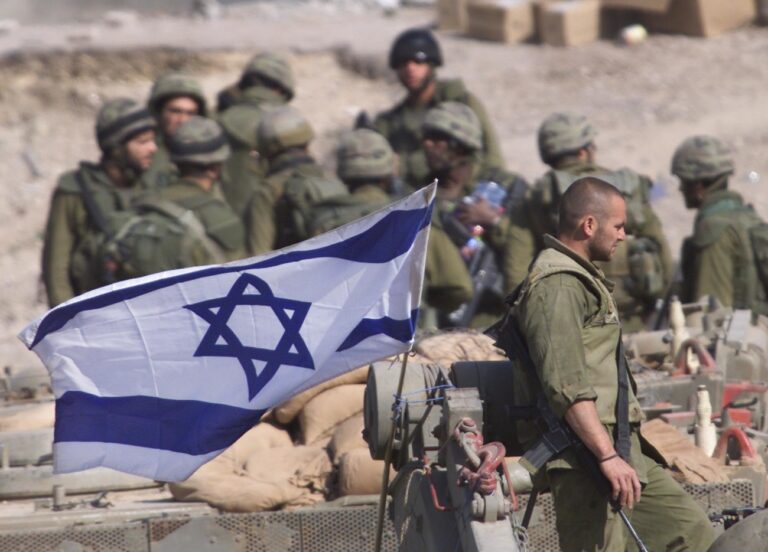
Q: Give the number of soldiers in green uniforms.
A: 11